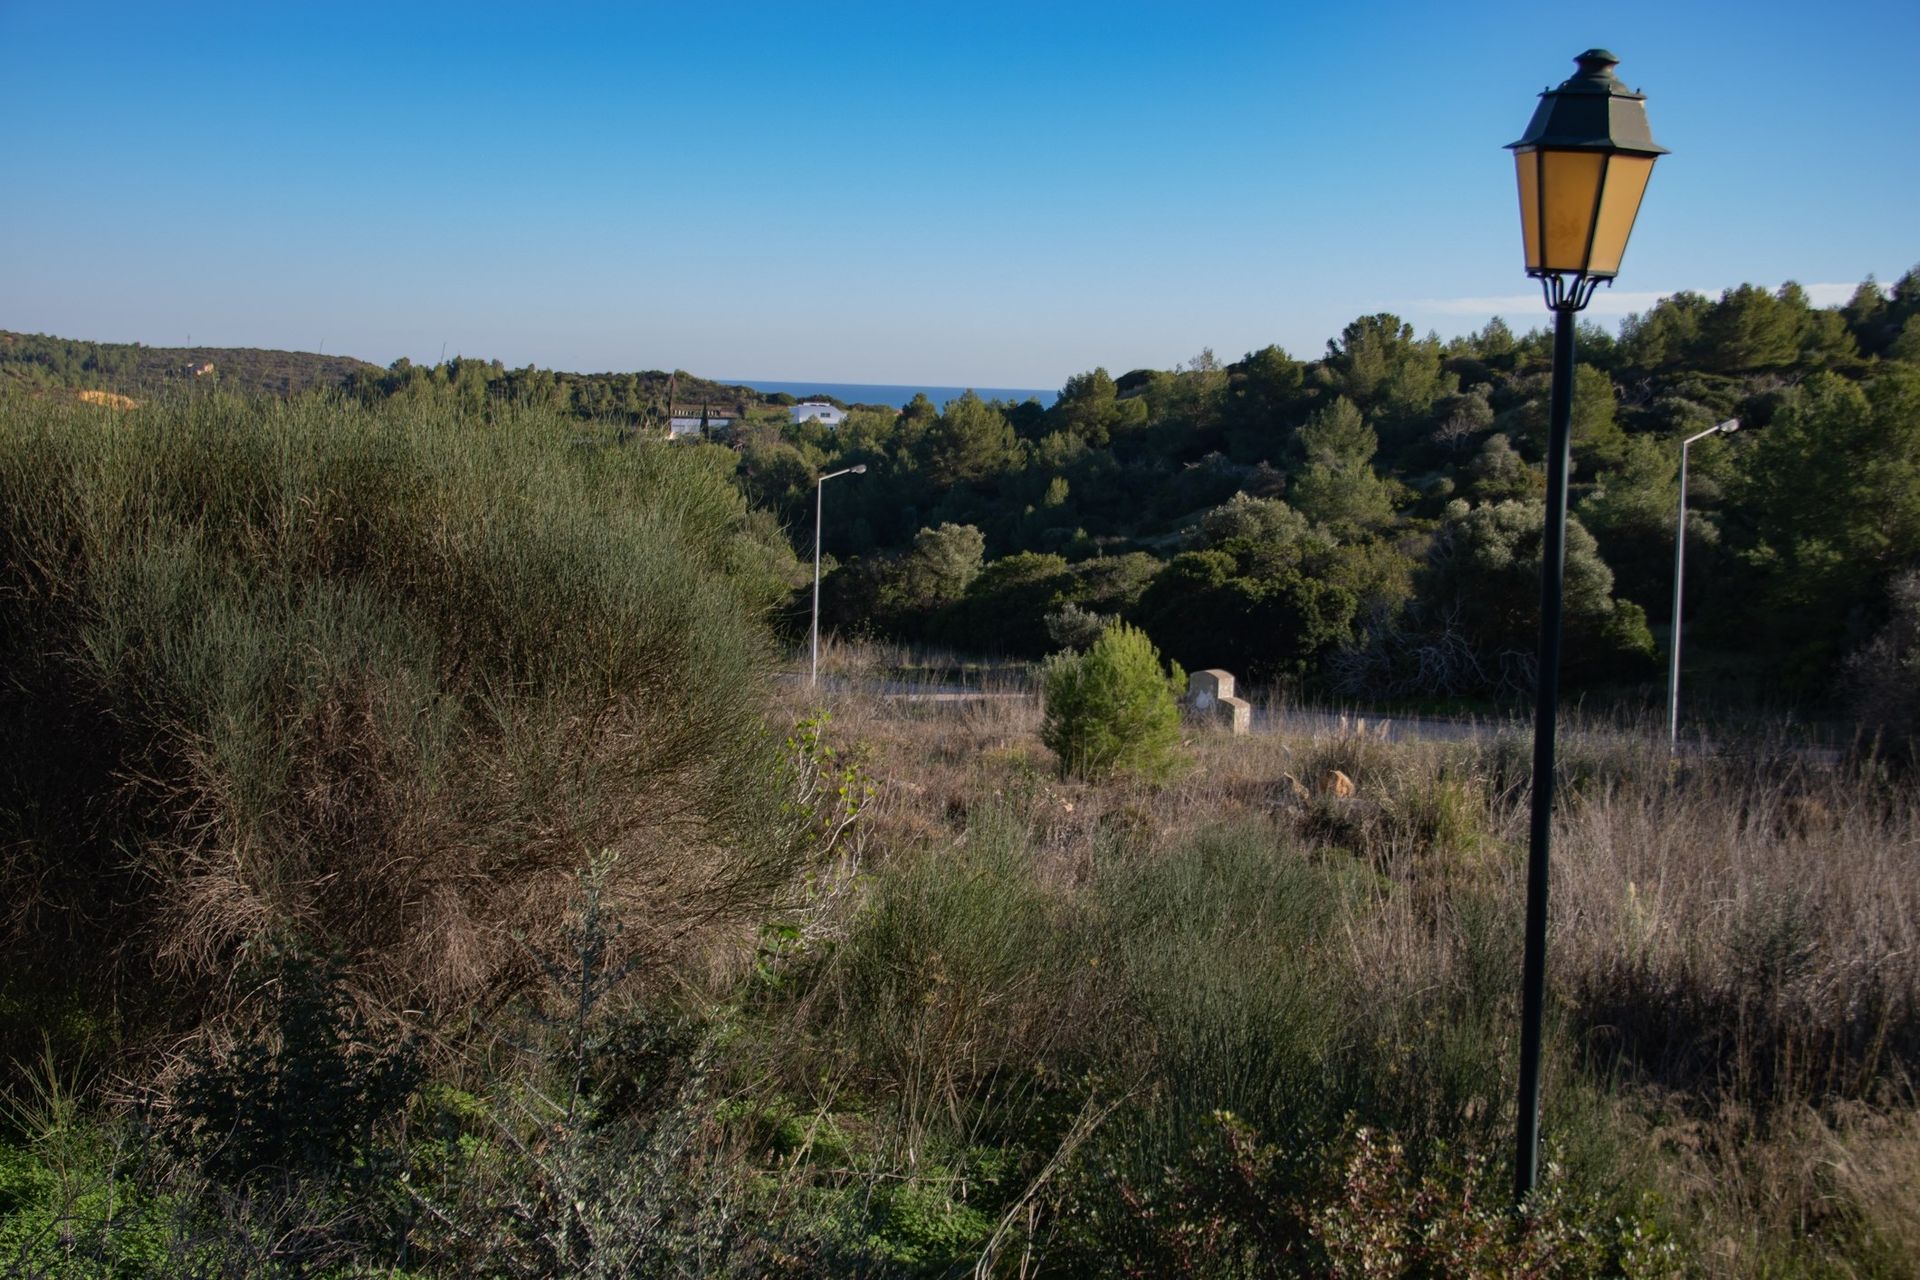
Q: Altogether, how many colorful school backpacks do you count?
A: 0